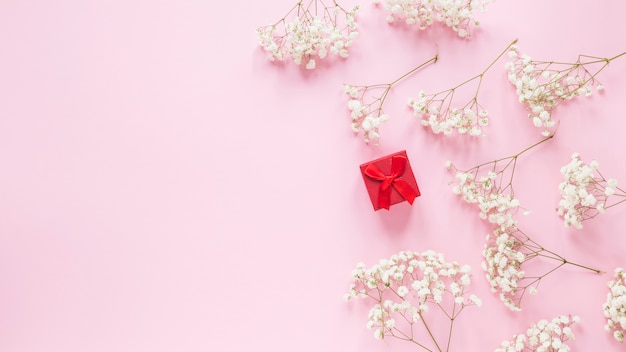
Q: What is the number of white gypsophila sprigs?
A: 11